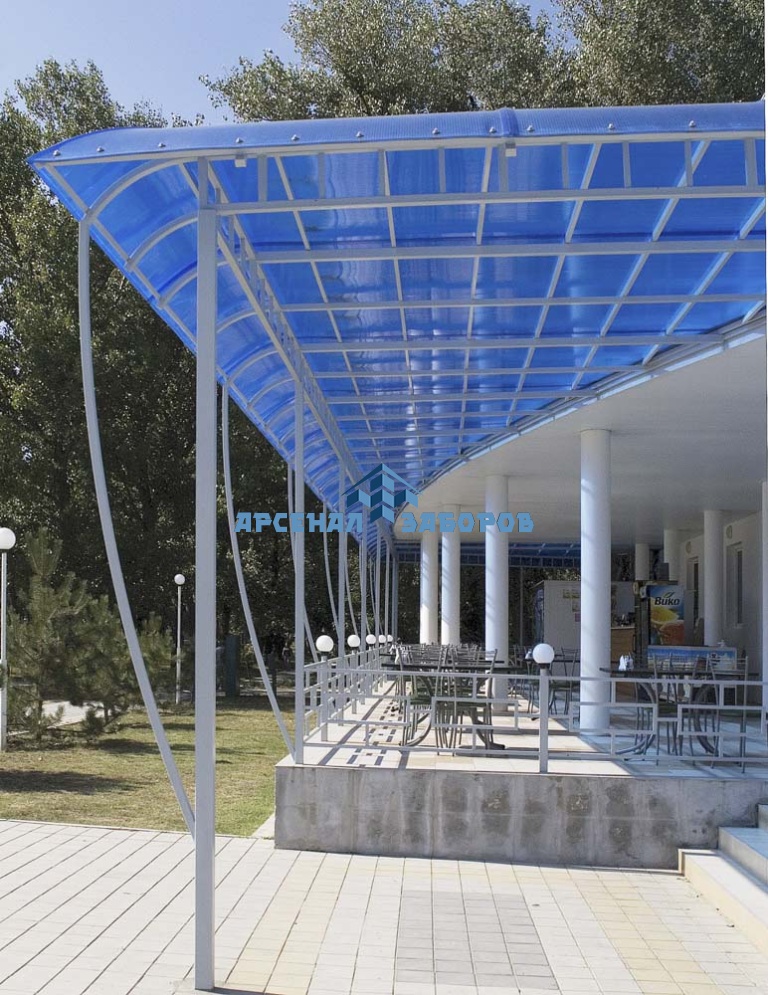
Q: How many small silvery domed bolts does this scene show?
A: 11